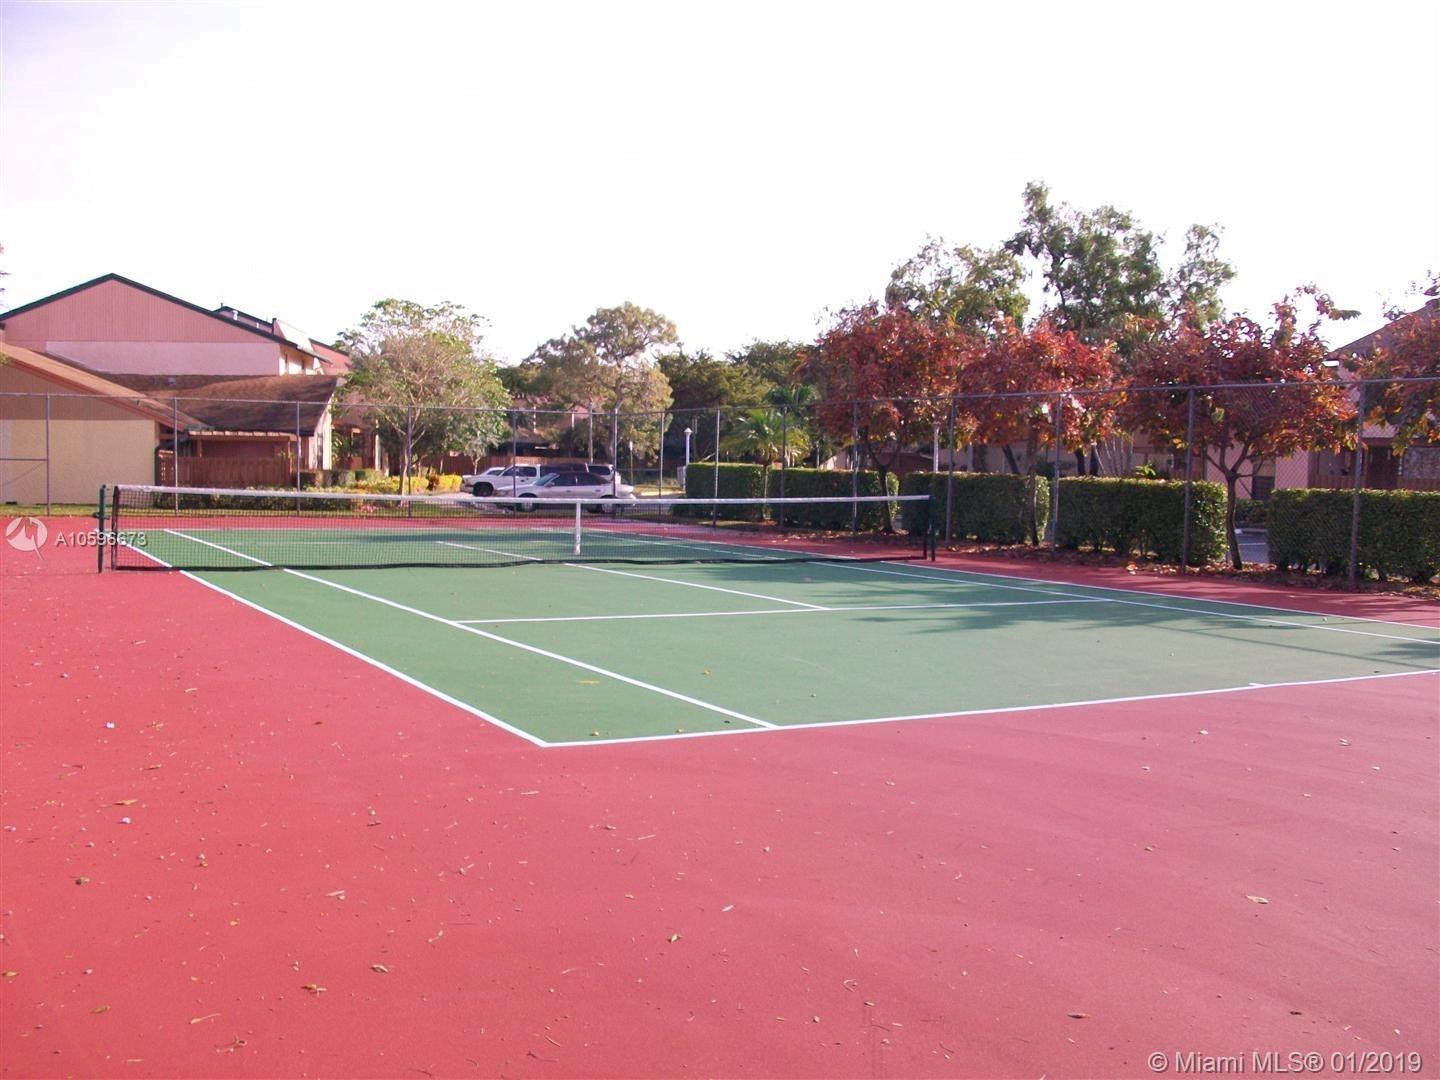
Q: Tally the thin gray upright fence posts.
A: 14